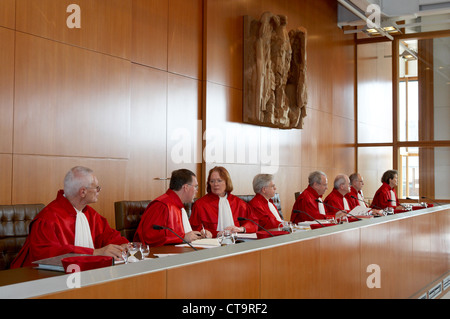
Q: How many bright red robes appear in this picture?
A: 8